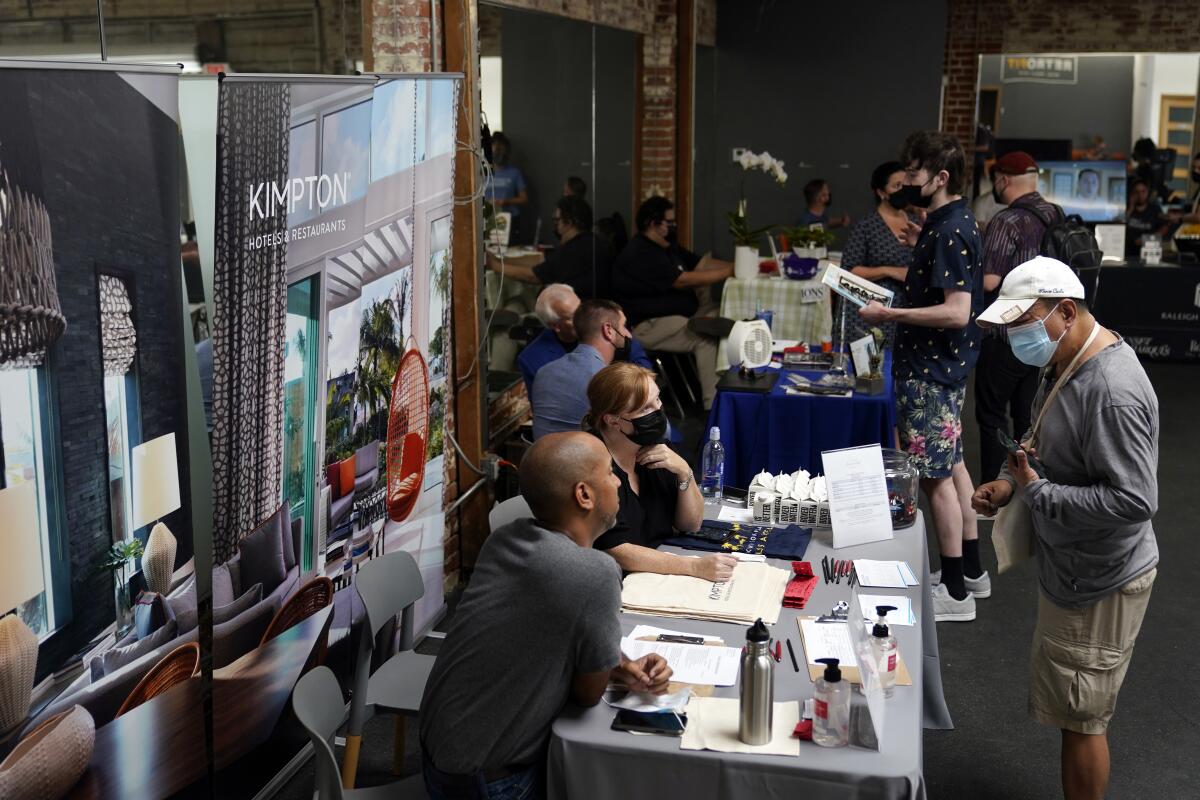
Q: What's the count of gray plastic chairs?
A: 3